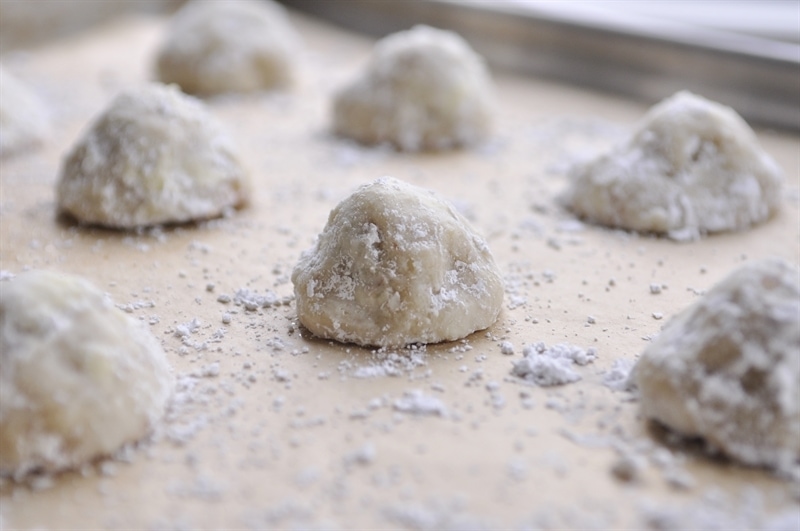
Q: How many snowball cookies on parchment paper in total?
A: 8